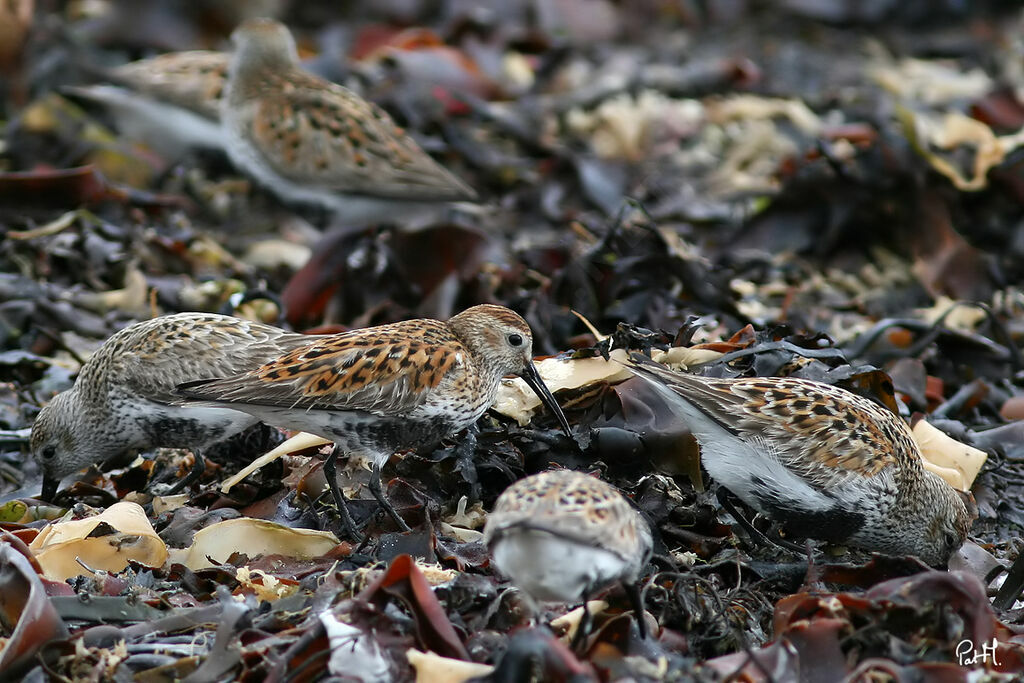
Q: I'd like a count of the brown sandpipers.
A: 6